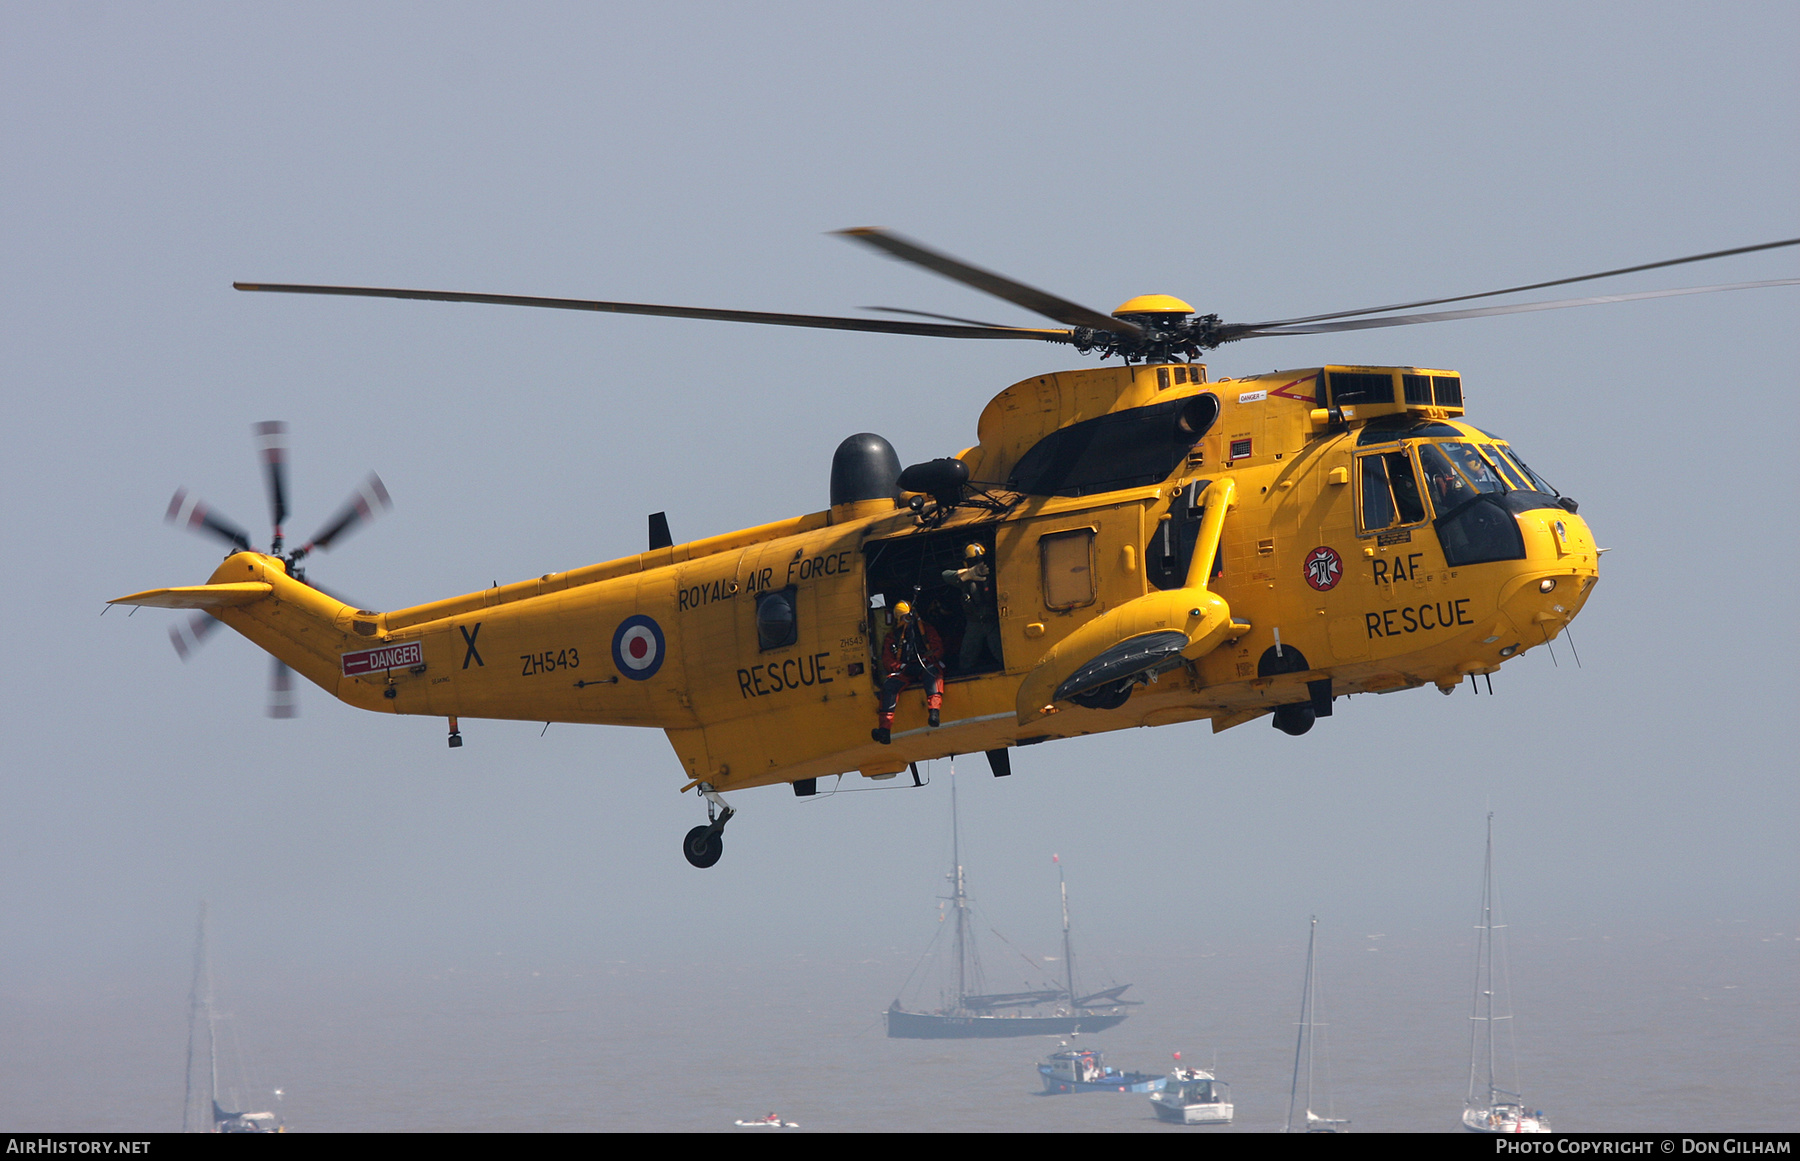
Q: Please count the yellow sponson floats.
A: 1